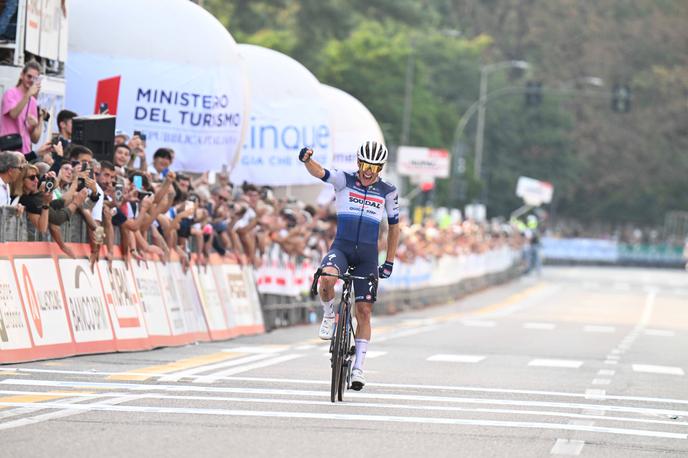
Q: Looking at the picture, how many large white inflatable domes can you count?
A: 3